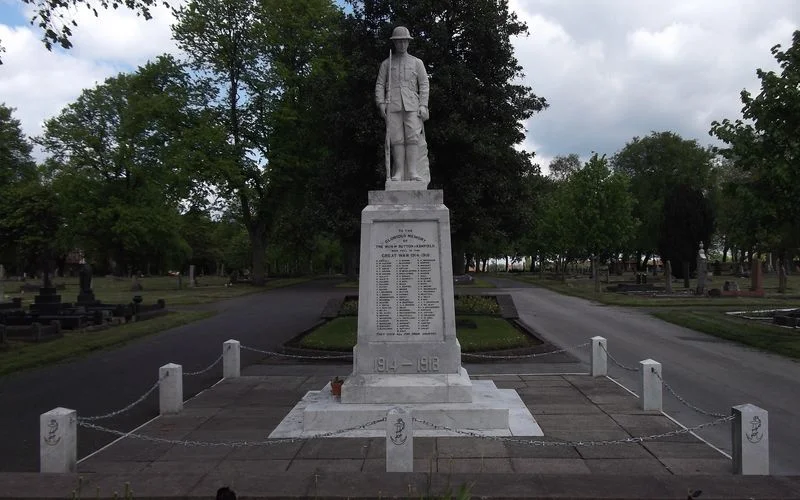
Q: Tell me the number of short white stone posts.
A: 7